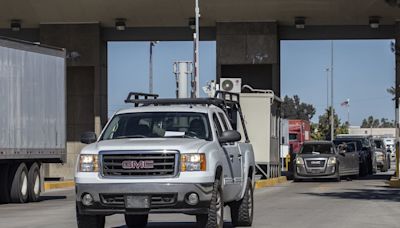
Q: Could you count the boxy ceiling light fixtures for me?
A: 5